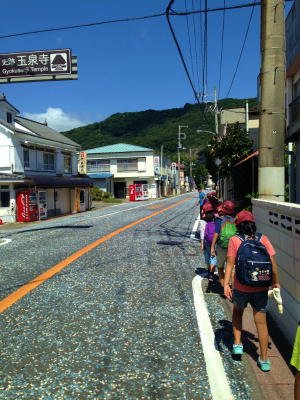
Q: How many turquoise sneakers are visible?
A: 2